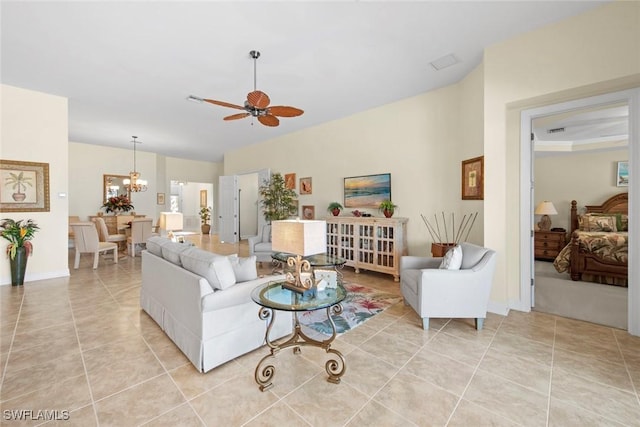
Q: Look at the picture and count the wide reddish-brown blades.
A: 5